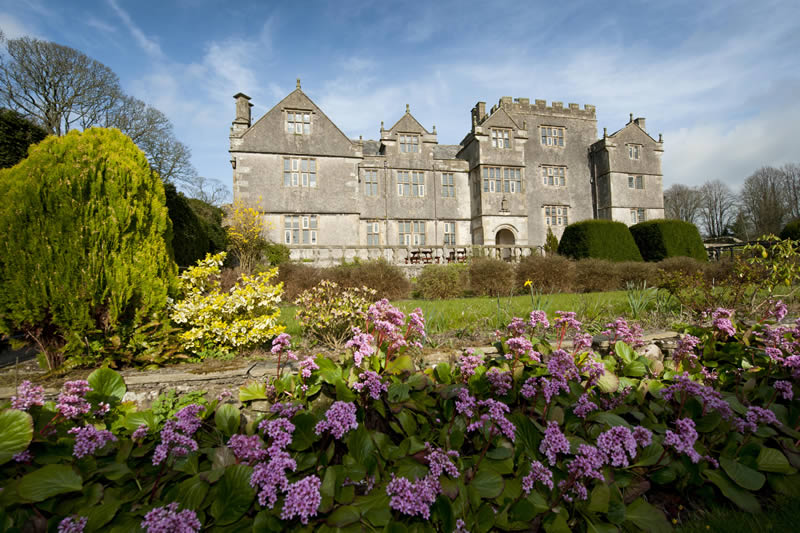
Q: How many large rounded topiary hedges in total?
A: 2